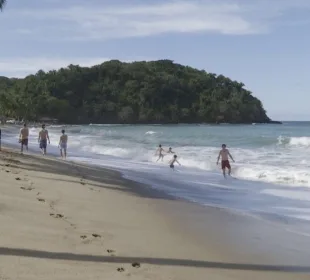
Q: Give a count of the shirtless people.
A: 7